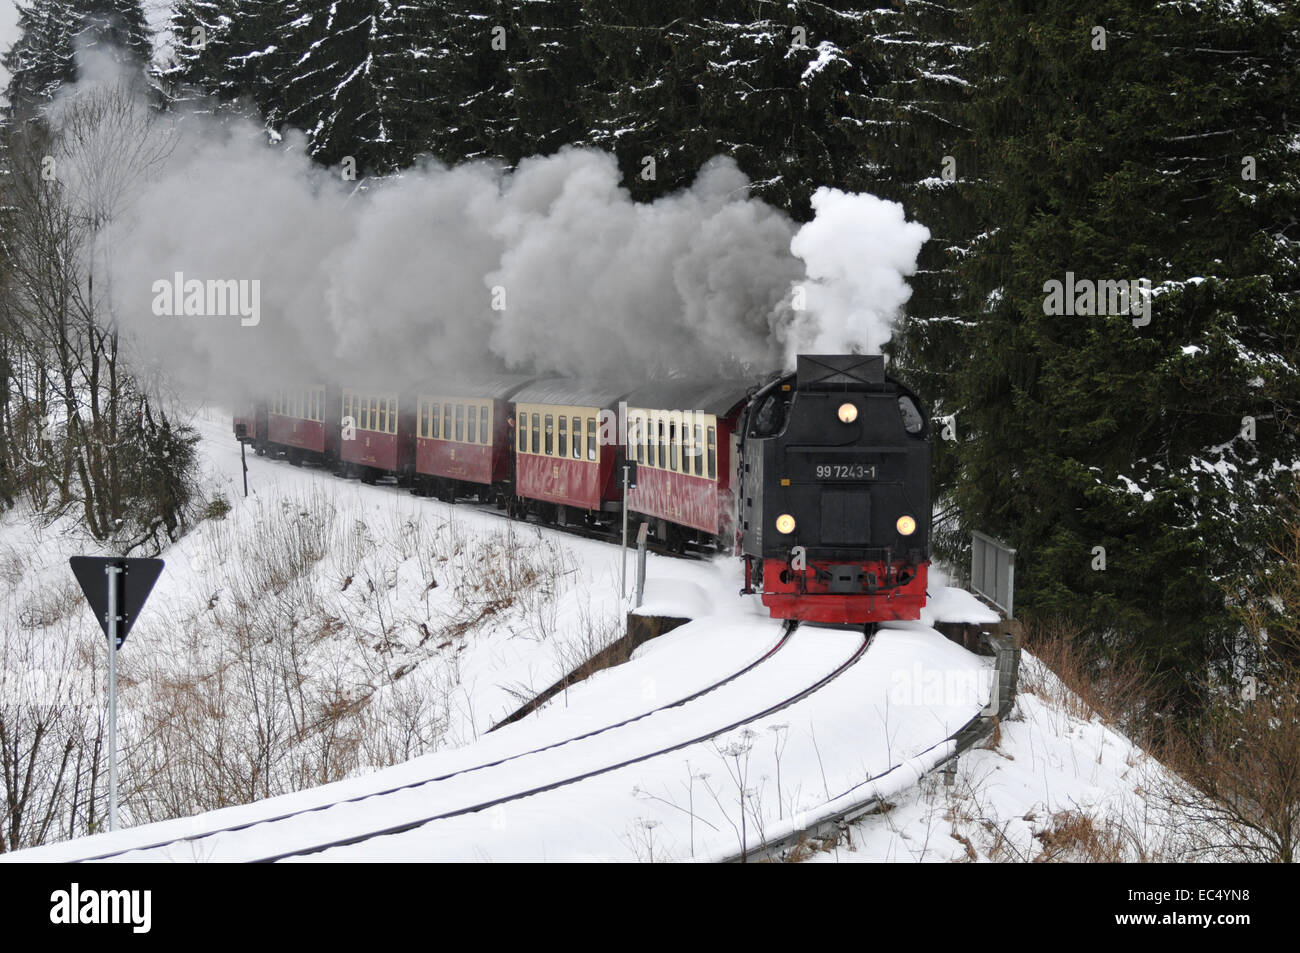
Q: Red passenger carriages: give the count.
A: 6